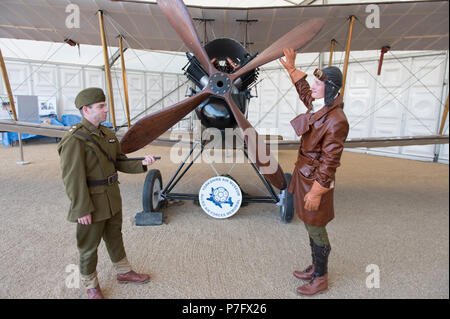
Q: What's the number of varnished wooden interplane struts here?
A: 6